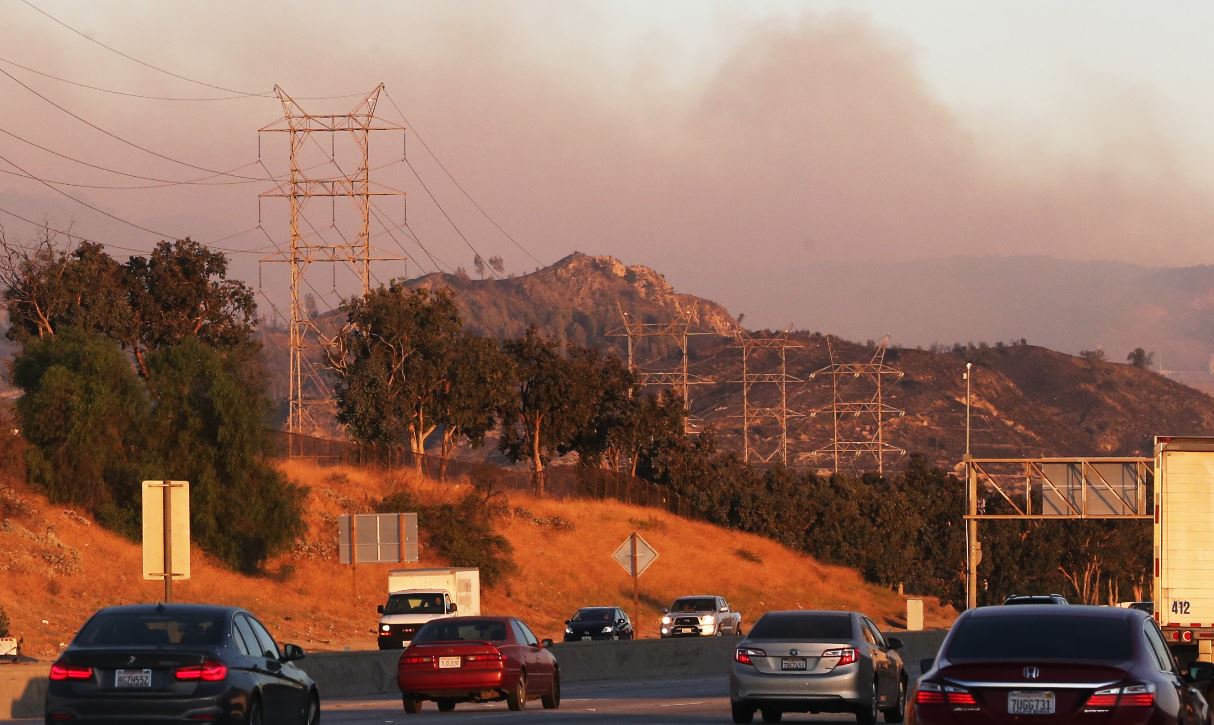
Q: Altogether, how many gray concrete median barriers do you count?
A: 1